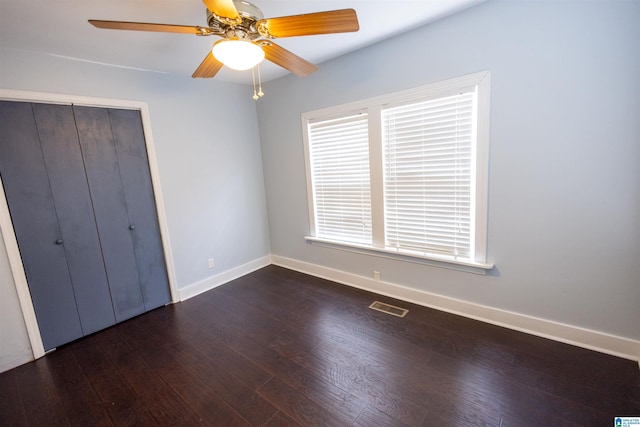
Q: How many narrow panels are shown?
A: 4